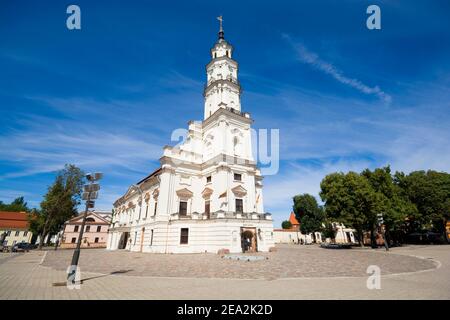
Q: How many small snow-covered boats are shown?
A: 0